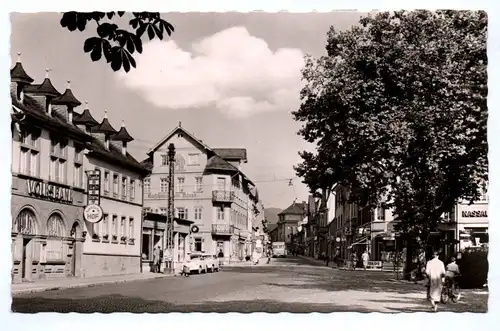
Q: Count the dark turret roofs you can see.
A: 6